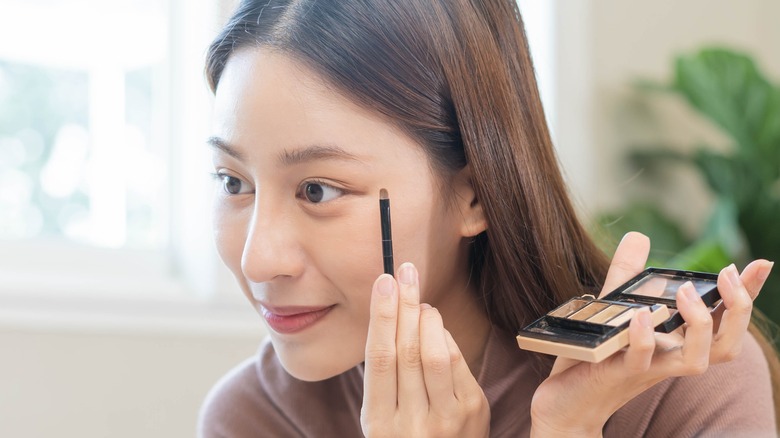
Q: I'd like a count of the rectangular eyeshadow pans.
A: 4